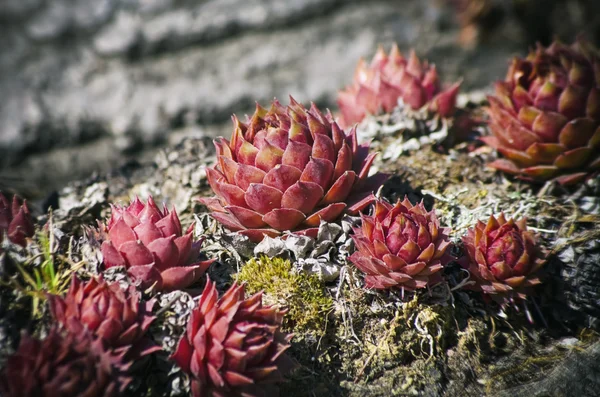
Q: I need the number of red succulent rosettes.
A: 10